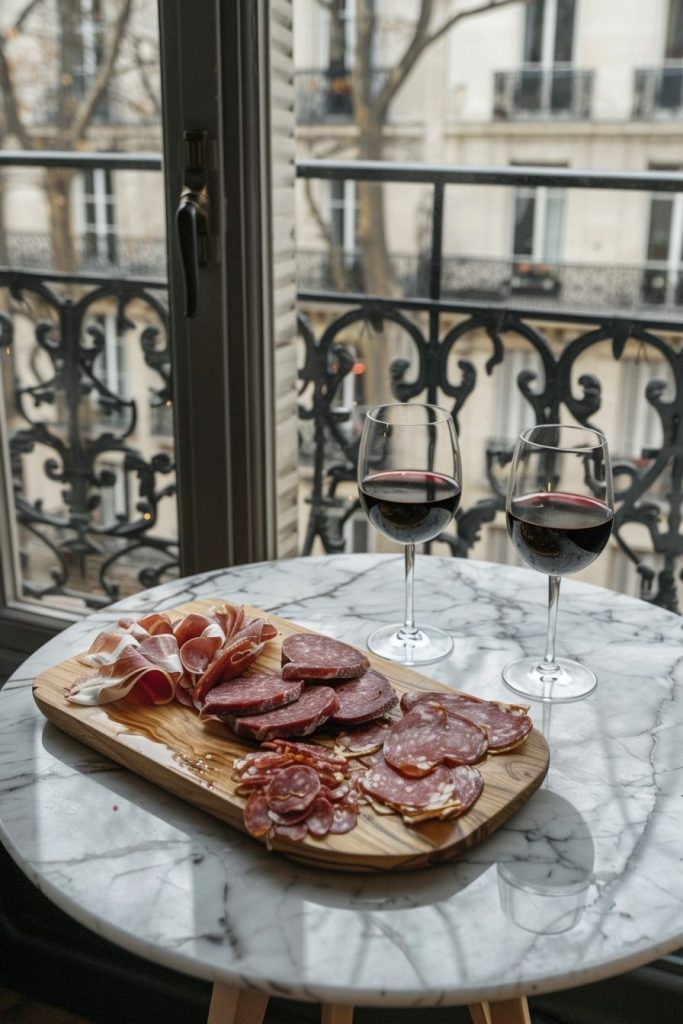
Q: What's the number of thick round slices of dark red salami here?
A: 4